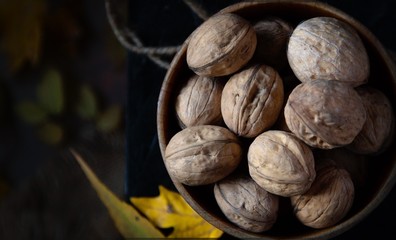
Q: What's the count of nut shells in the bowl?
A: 11